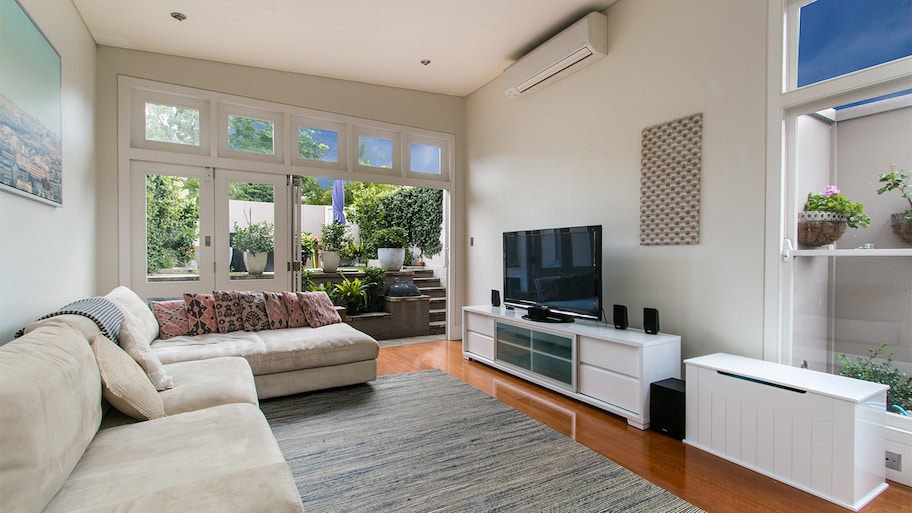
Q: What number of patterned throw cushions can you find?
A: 7